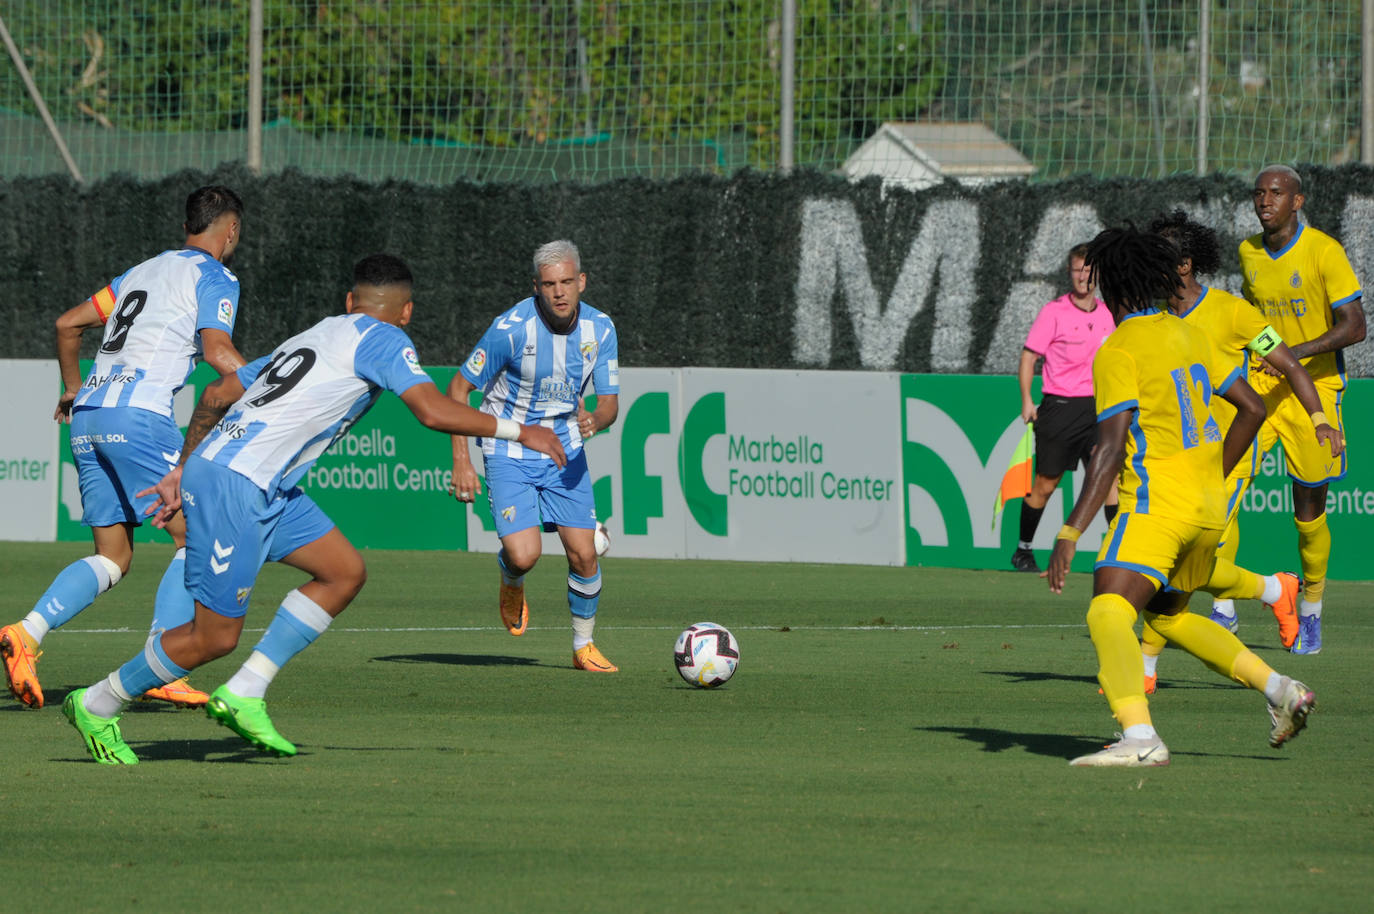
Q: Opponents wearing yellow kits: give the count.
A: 3